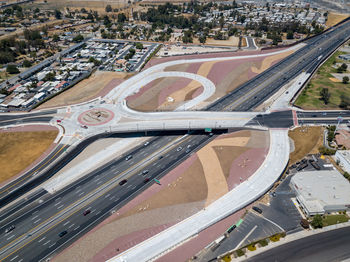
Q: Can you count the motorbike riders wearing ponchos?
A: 0